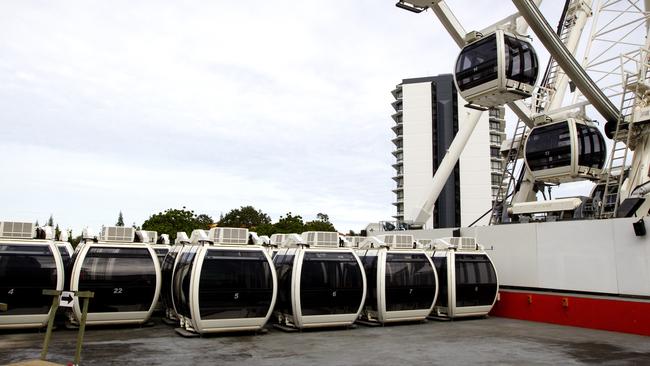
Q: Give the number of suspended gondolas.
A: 2